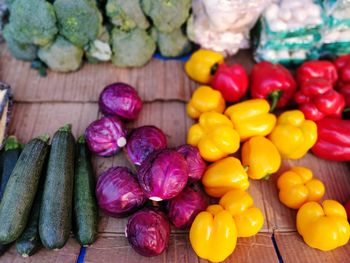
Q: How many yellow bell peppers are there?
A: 11